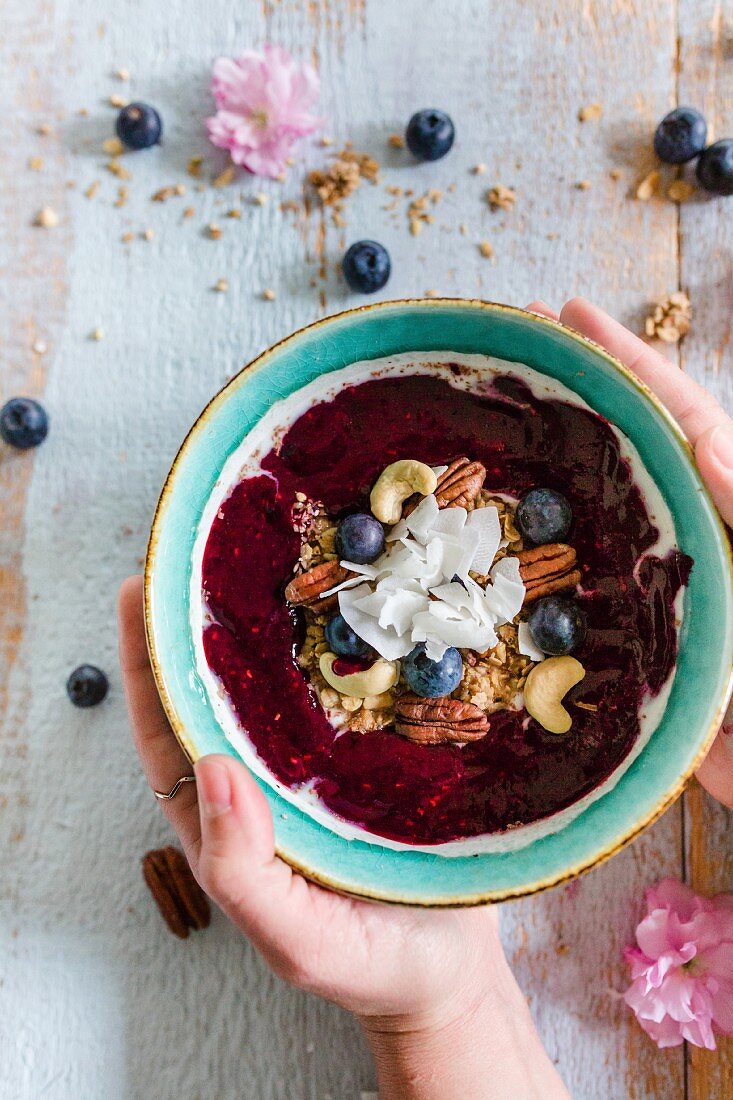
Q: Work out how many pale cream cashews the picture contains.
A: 3